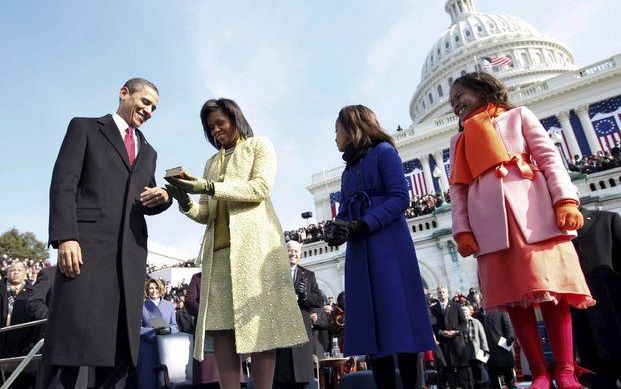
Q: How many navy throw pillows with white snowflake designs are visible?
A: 0